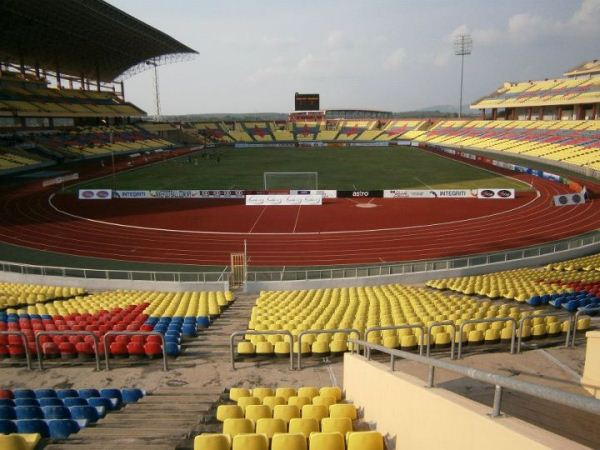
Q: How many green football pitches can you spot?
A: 1